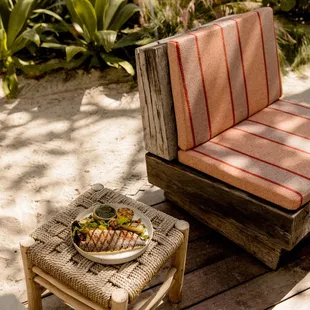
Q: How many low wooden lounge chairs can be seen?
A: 1